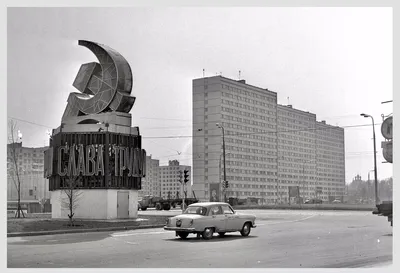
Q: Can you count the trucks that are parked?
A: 1